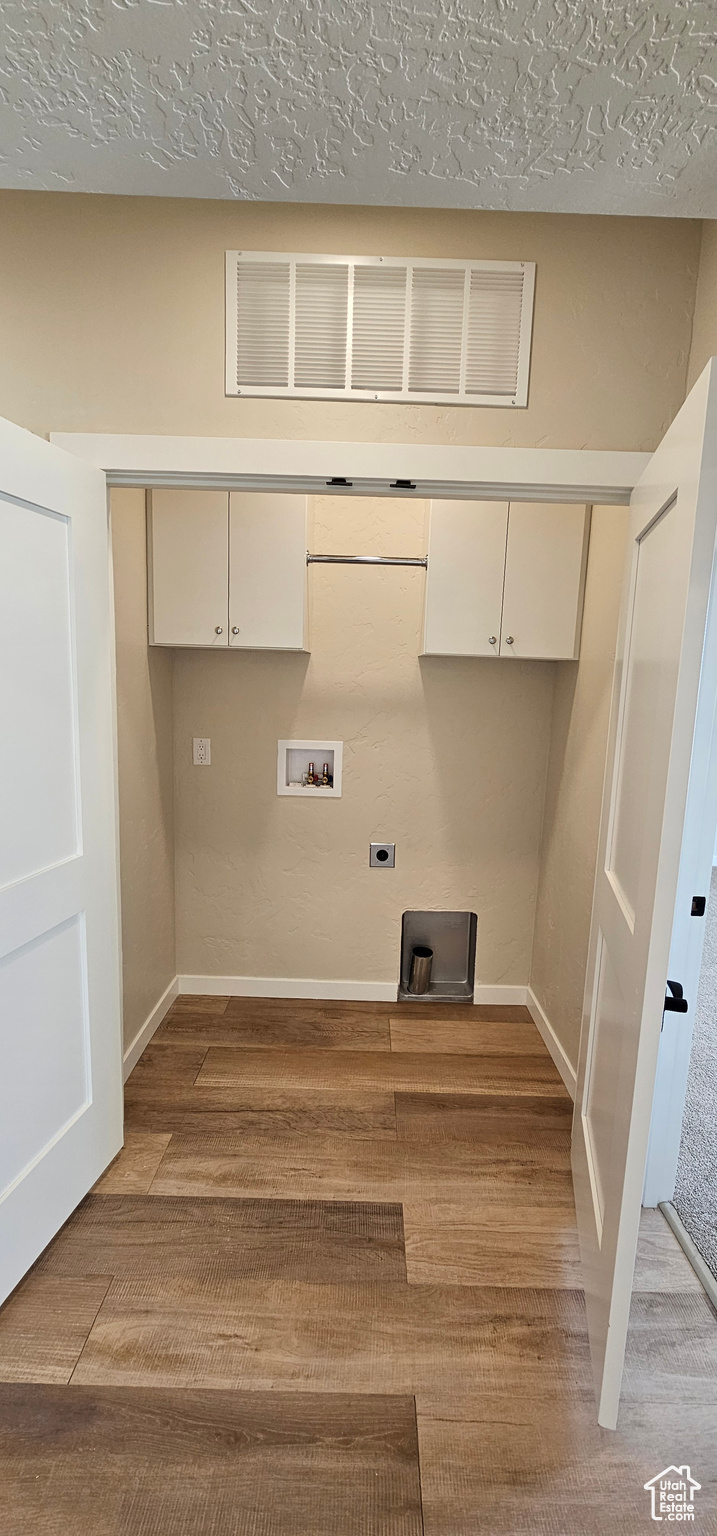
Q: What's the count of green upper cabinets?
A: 0